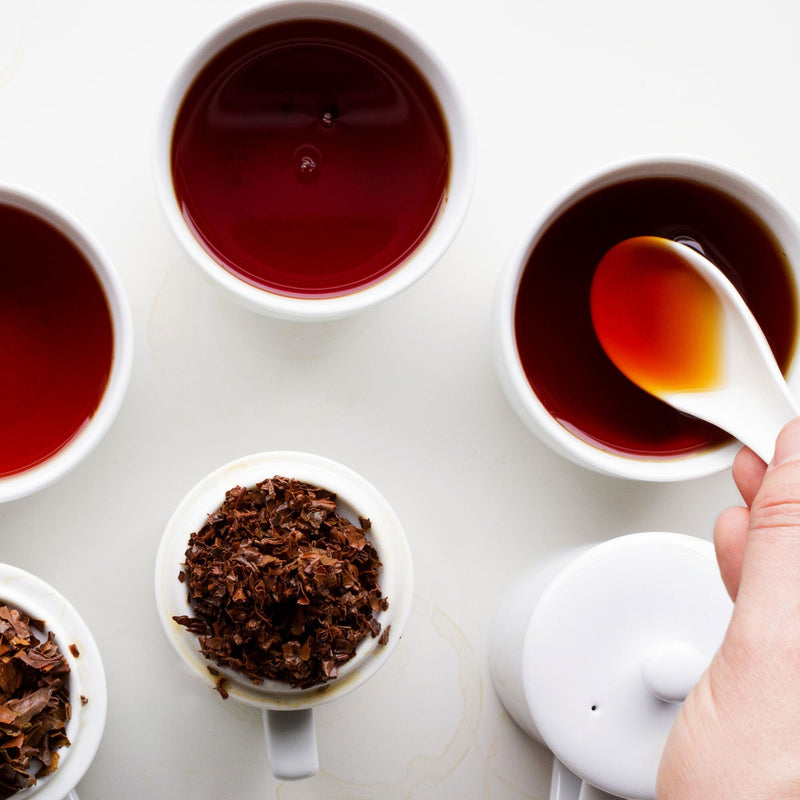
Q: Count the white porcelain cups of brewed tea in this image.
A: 3